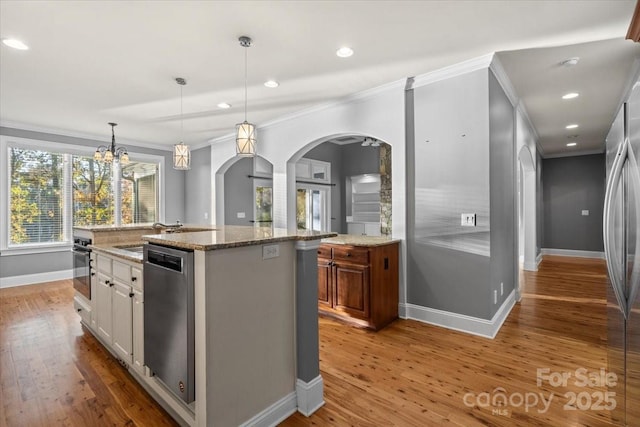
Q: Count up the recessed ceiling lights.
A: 7